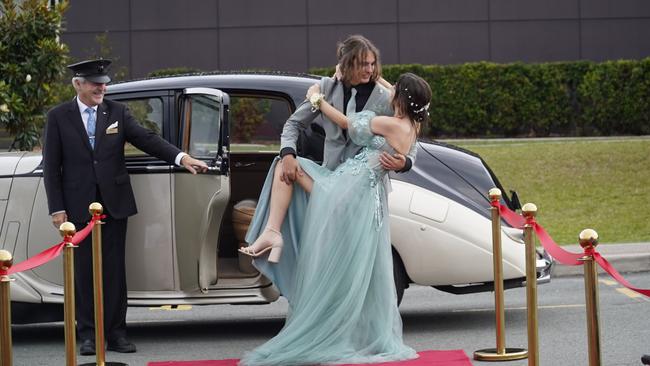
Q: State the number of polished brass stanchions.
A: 6